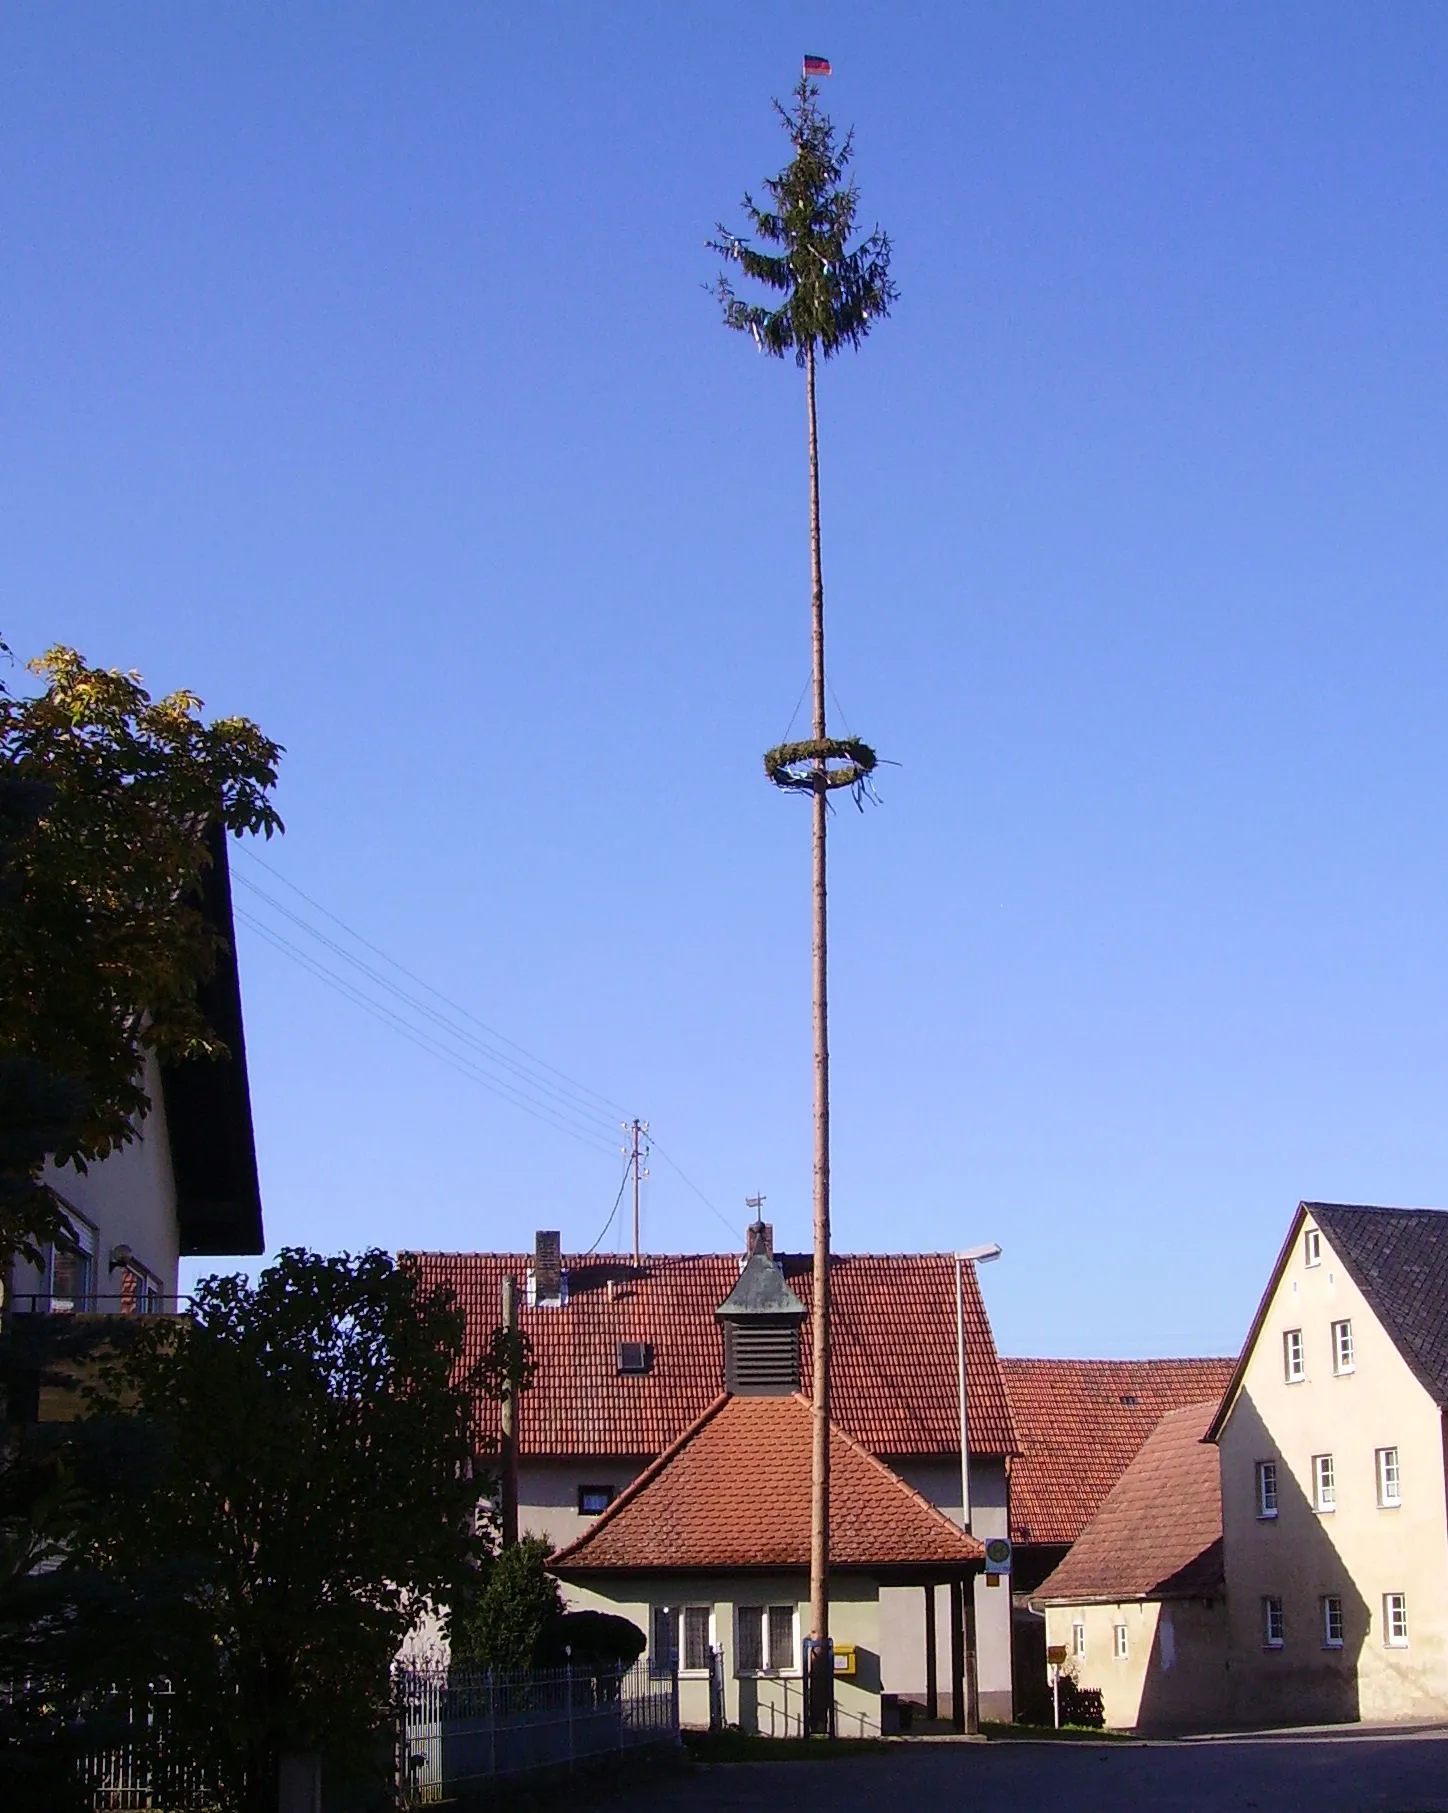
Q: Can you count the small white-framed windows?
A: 11